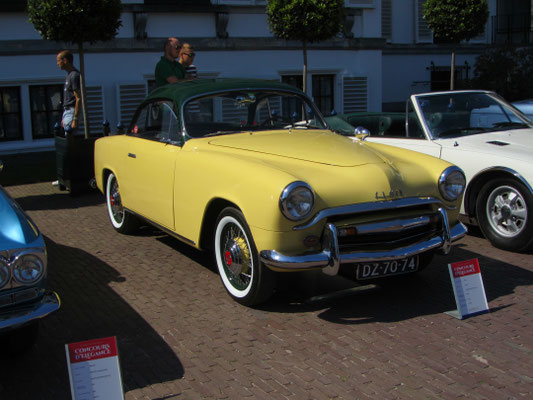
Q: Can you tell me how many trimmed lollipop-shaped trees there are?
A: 3